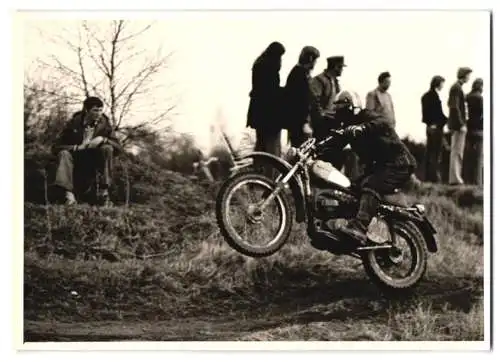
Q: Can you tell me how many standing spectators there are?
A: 7